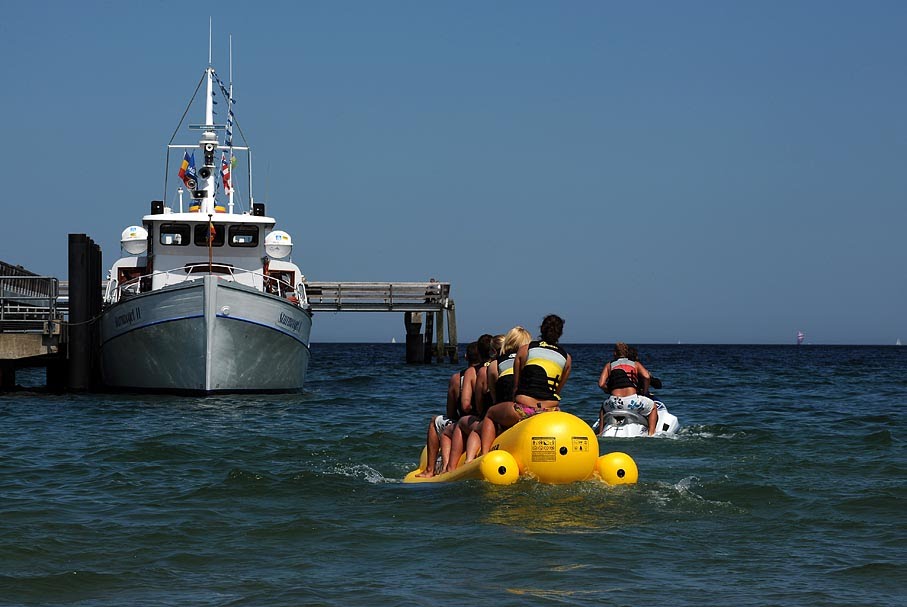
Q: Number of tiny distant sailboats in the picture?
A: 4